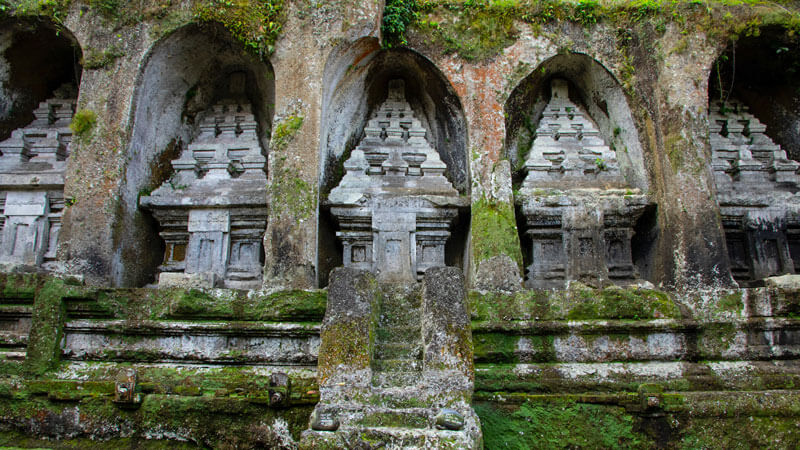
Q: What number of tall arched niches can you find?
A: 5